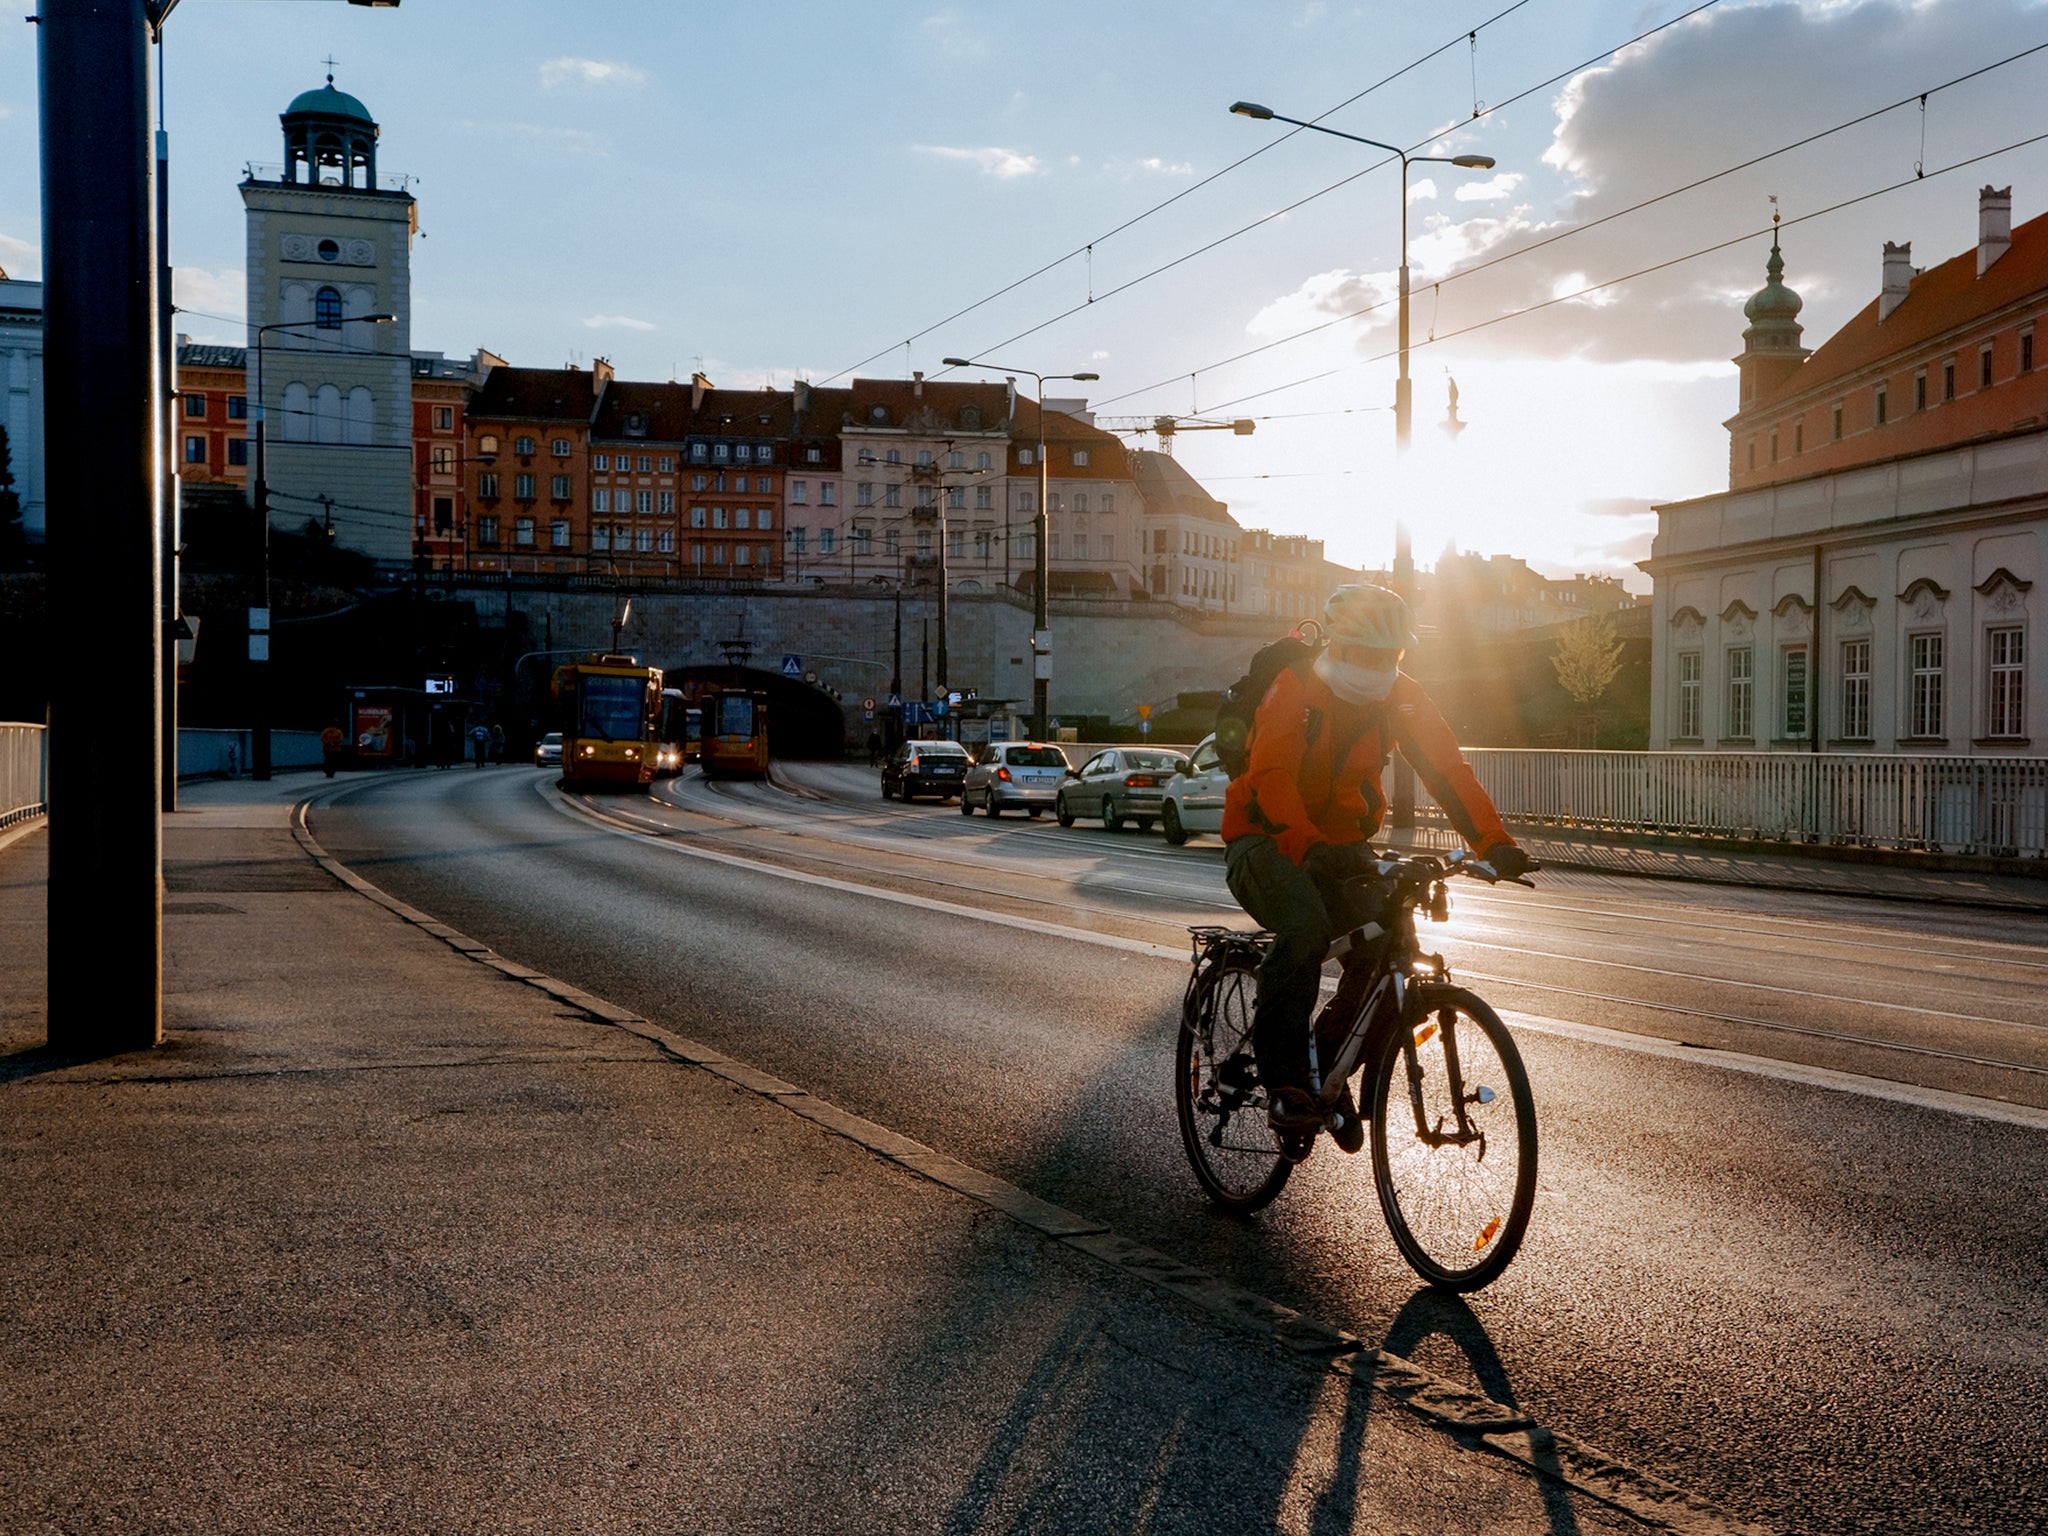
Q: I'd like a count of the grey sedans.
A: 1